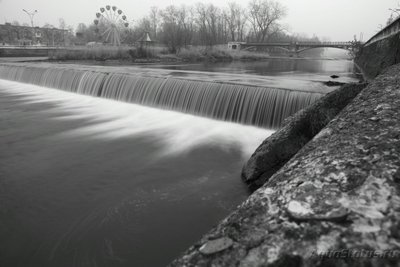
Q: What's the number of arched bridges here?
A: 1